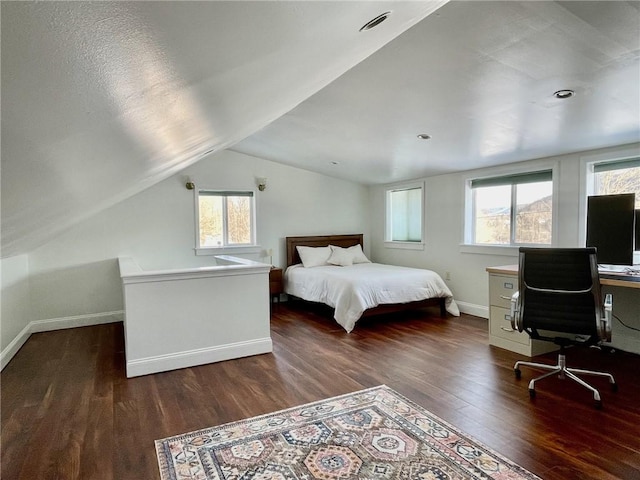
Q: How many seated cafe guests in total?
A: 0